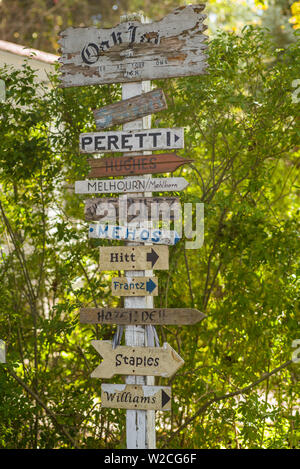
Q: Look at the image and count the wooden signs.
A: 12